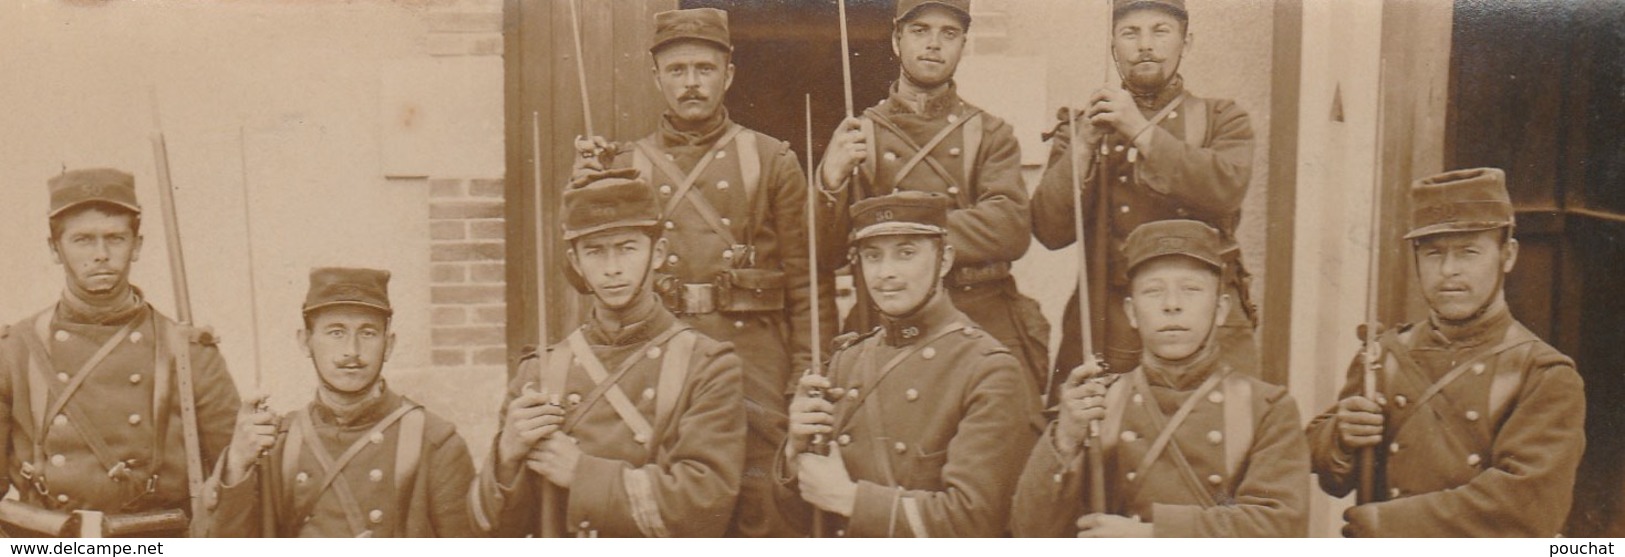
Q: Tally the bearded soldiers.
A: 1